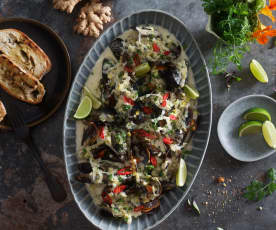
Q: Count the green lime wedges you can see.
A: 9